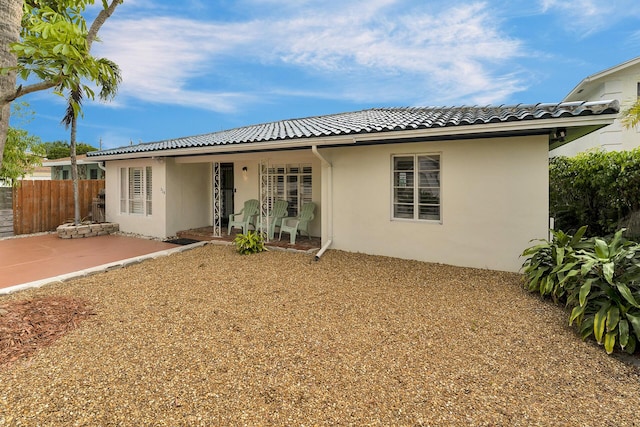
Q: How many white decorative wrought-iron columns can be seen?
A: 2